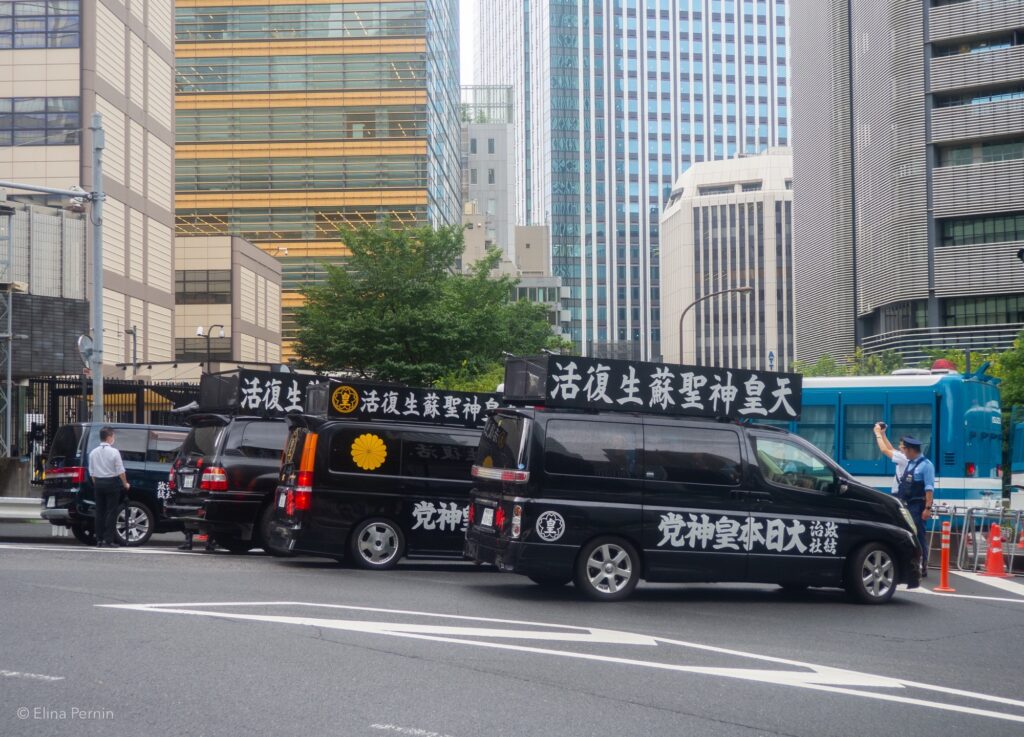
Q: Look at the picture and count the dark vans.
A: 4